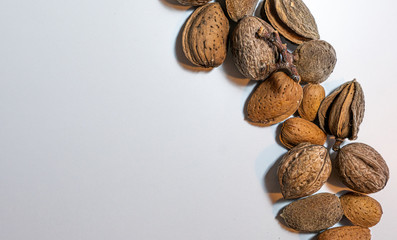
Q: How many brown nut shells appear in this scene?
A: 15